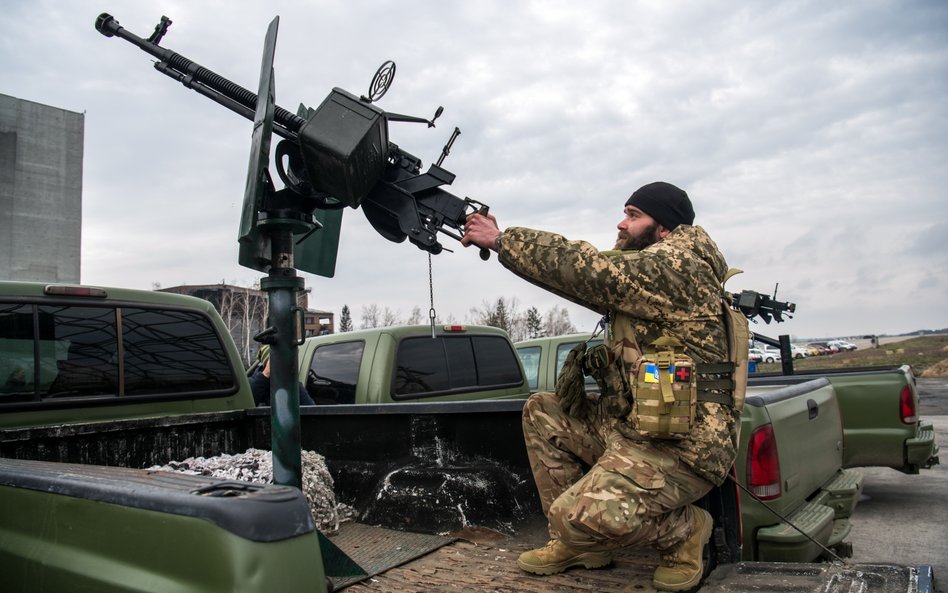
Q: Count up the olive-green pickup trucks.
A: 3